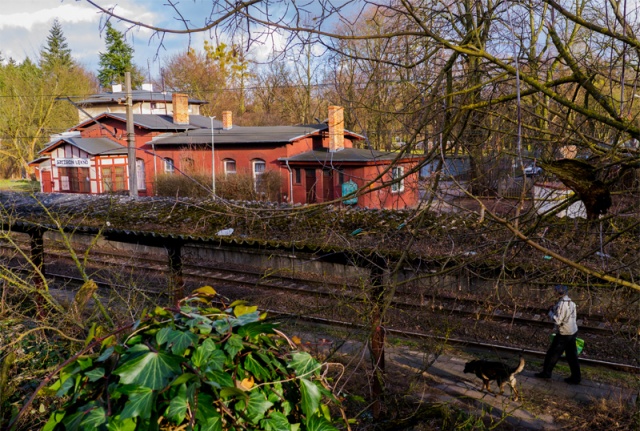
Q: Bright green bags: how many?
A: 1